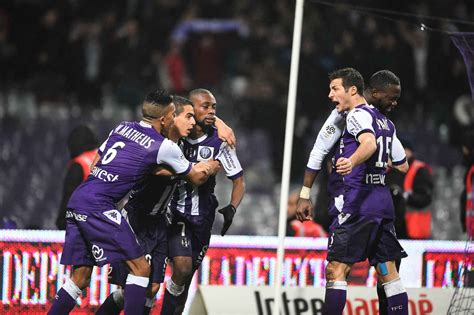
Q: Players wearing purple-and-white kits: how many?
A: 5